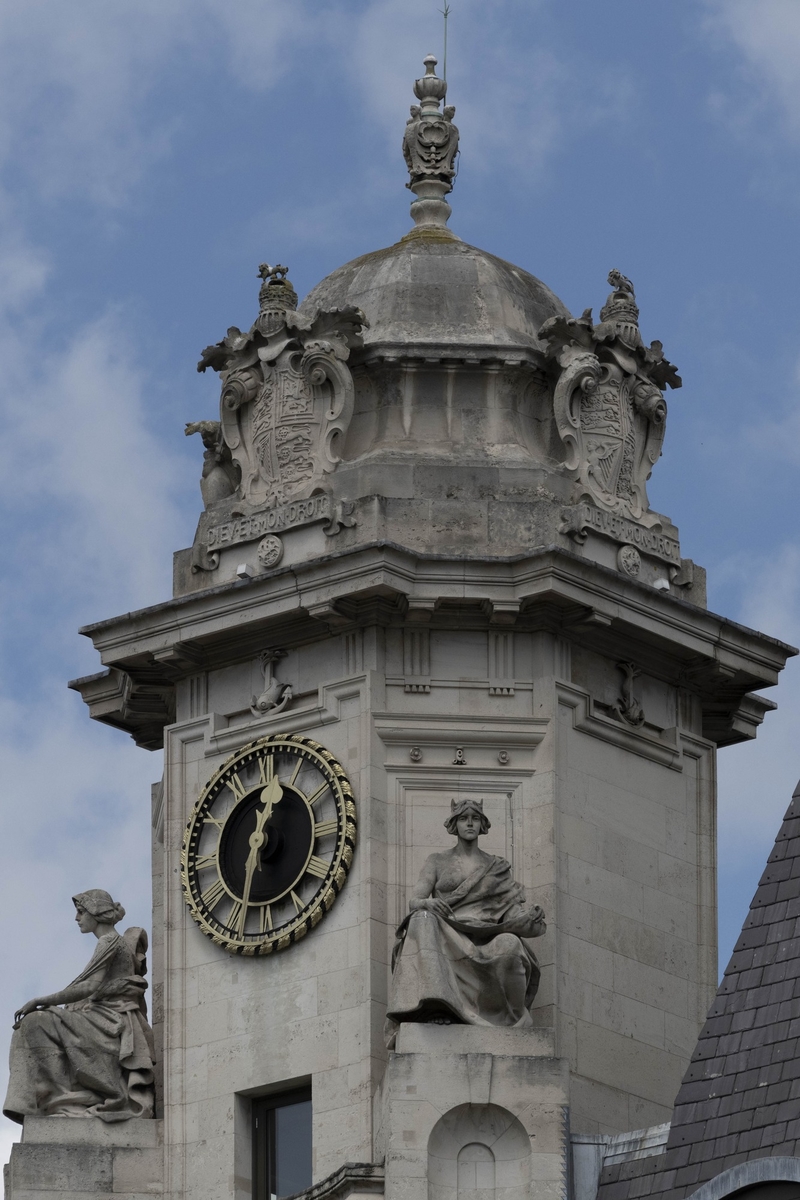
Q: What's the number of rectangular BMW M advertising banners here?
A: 0